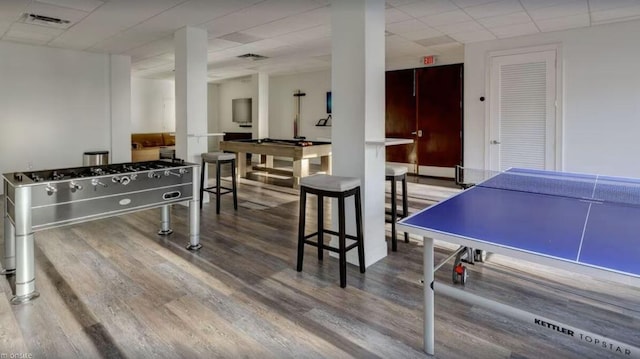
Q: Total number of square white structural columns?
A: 3